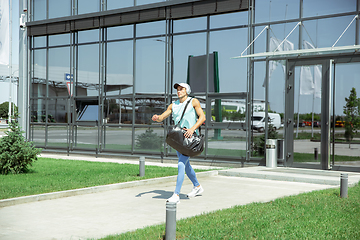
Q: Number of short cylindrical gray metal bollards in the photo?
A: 3